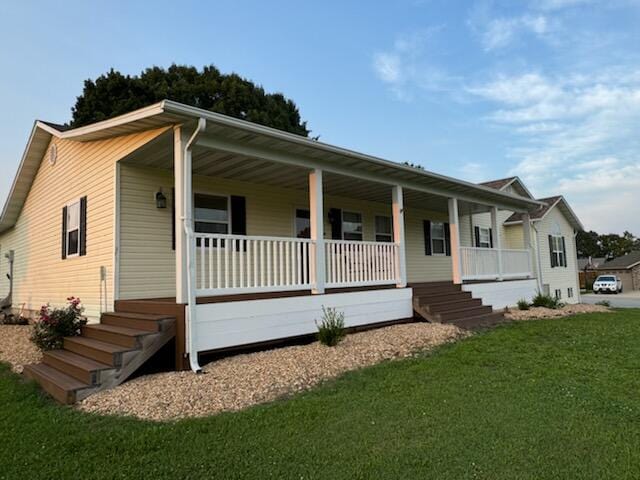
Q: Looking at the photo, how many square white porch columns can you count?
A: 6